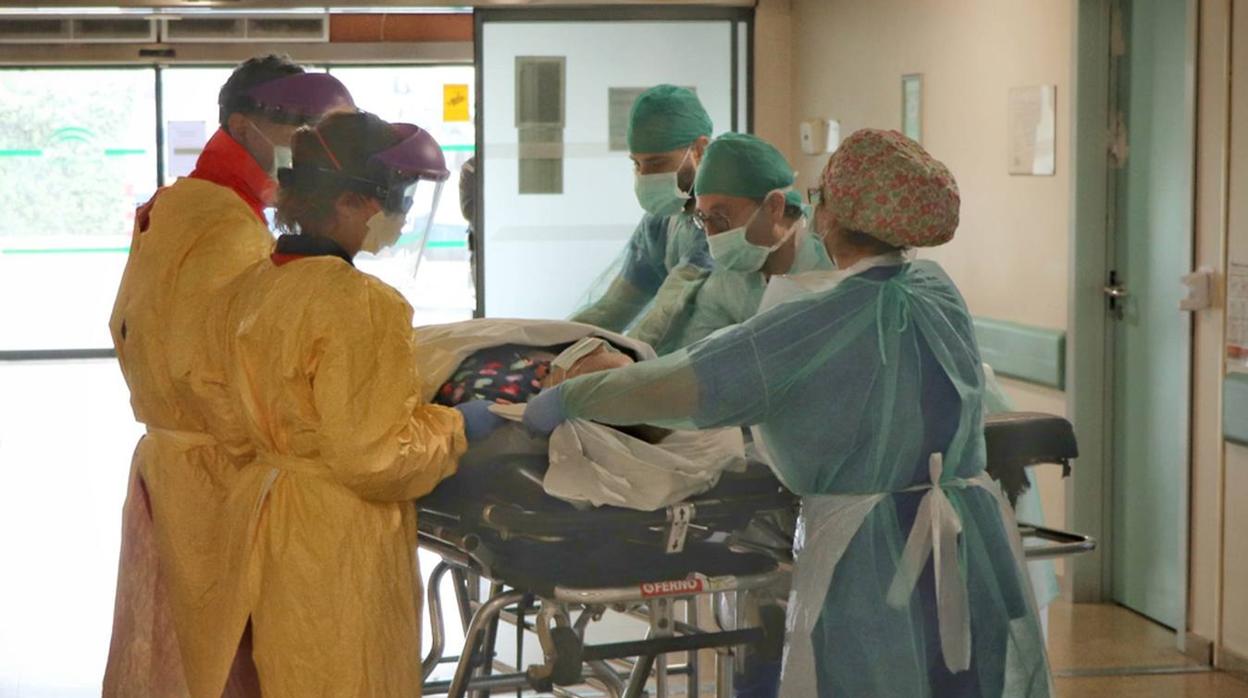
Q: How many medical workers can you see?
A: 5